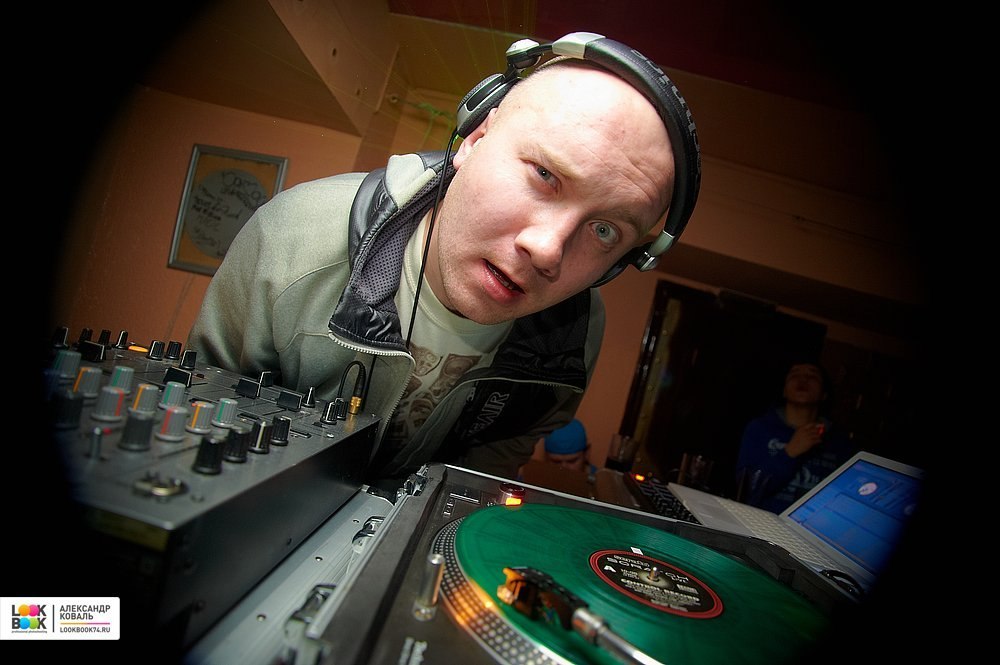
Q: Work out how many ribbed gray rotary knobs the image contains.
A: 9